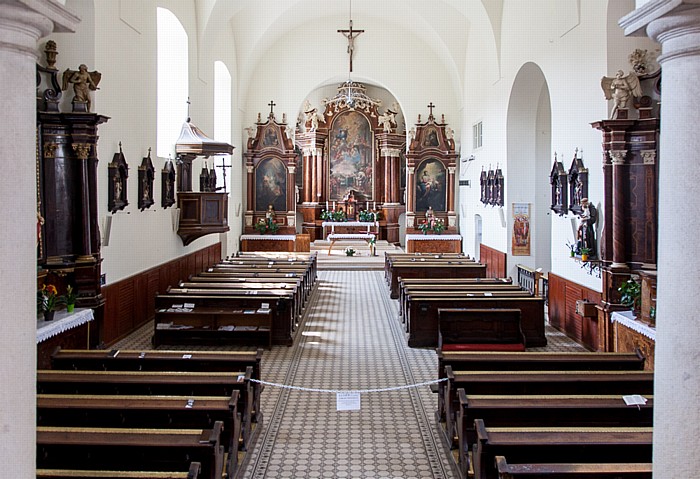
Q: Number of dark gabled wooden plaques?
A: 10